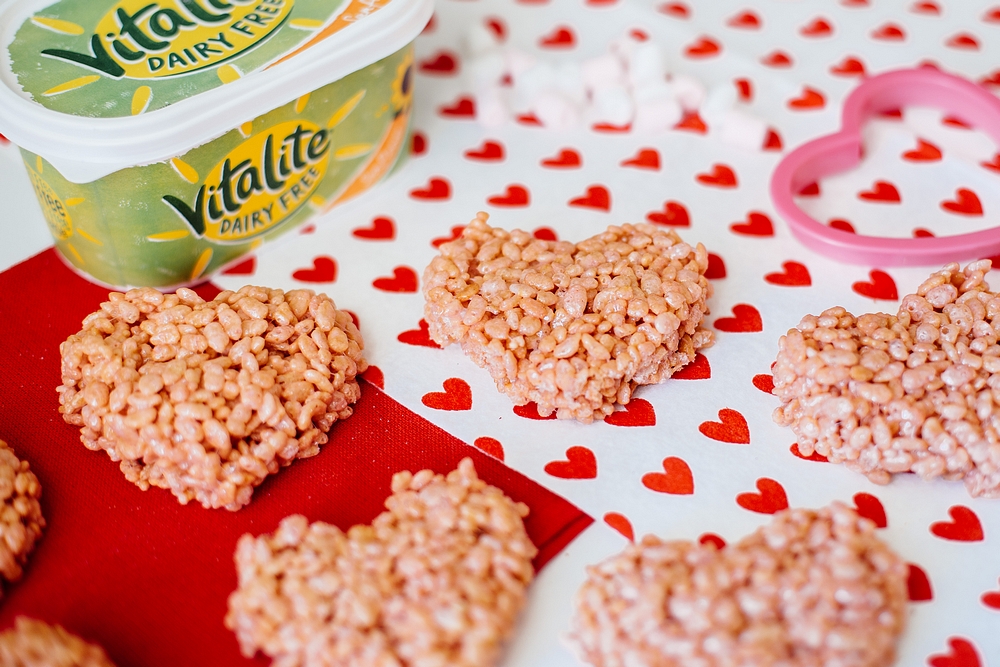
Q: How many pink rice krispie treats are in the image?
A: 7